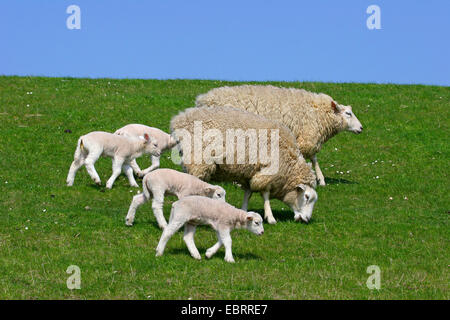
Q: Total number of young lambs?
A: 4